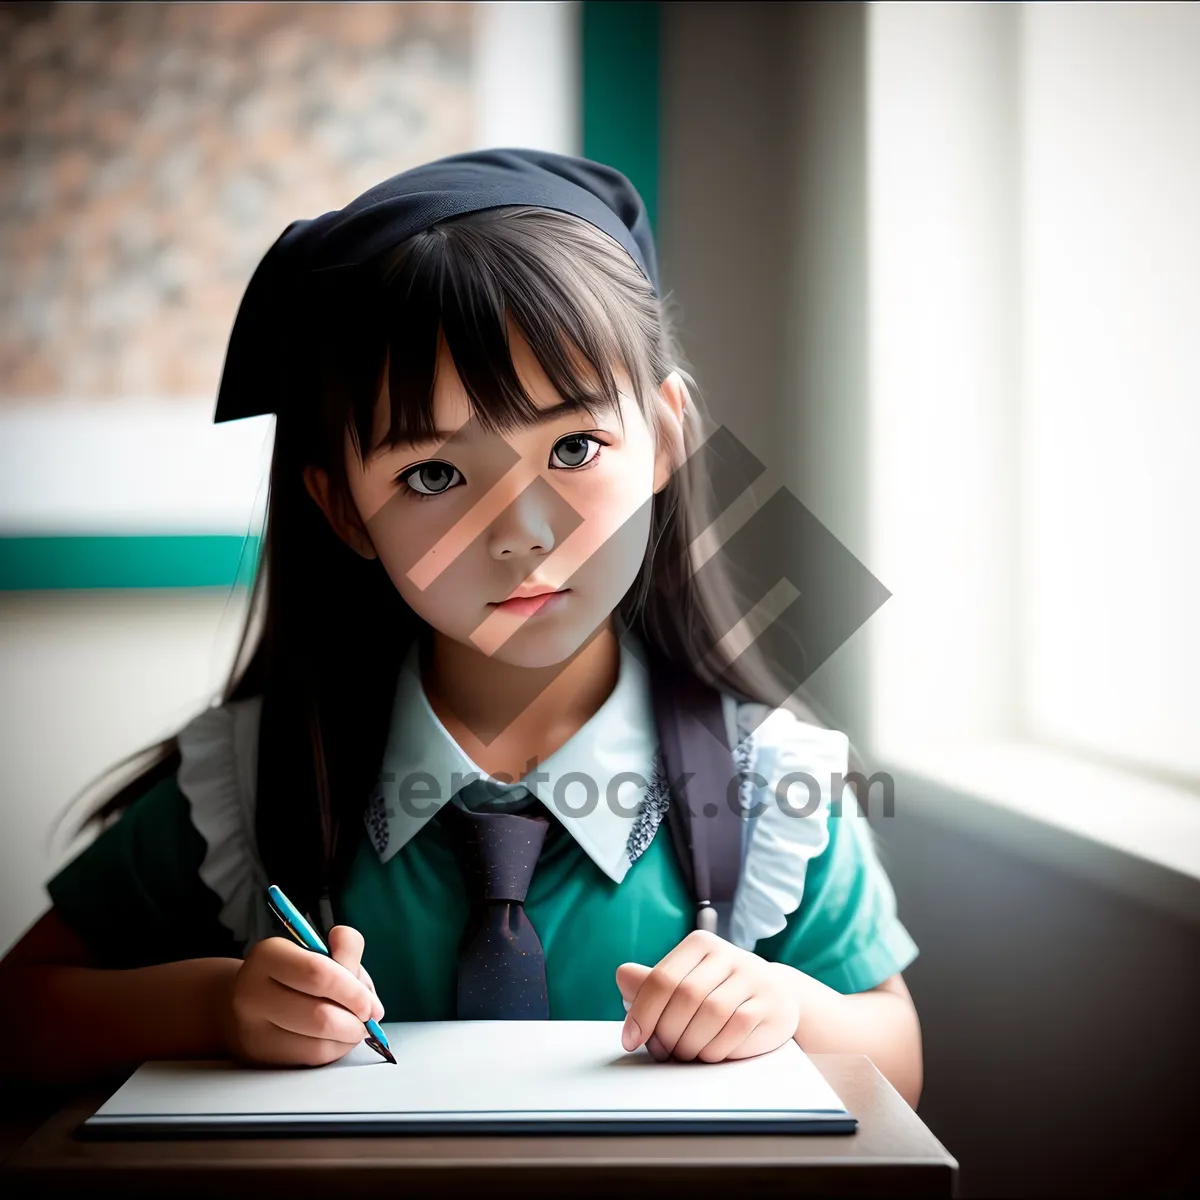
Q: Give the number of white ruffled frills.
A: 2